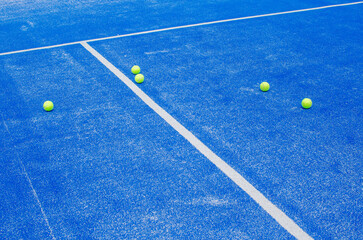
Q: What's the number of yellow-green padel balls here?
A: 5